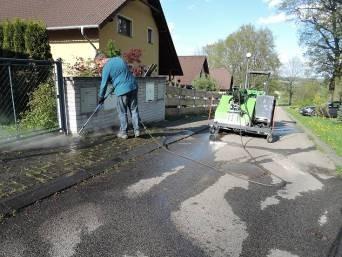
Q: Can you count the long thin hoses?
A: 1